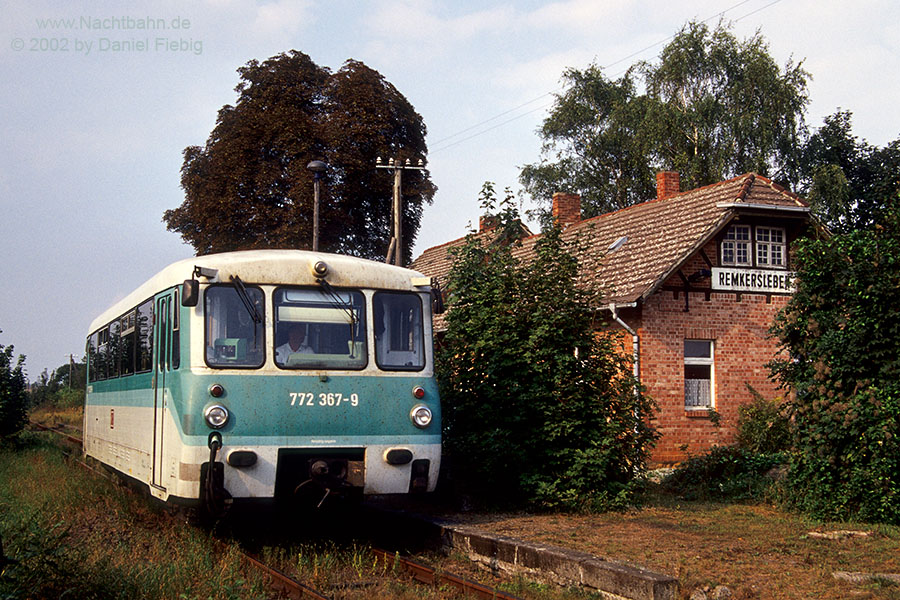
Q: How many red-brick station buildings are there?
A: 1